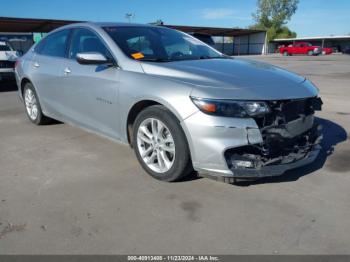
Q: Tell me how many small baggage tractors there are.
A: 0